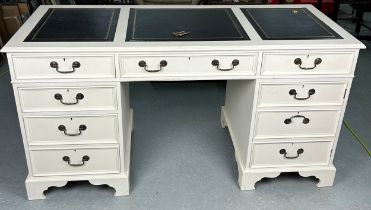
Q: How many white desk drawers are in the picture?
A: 9